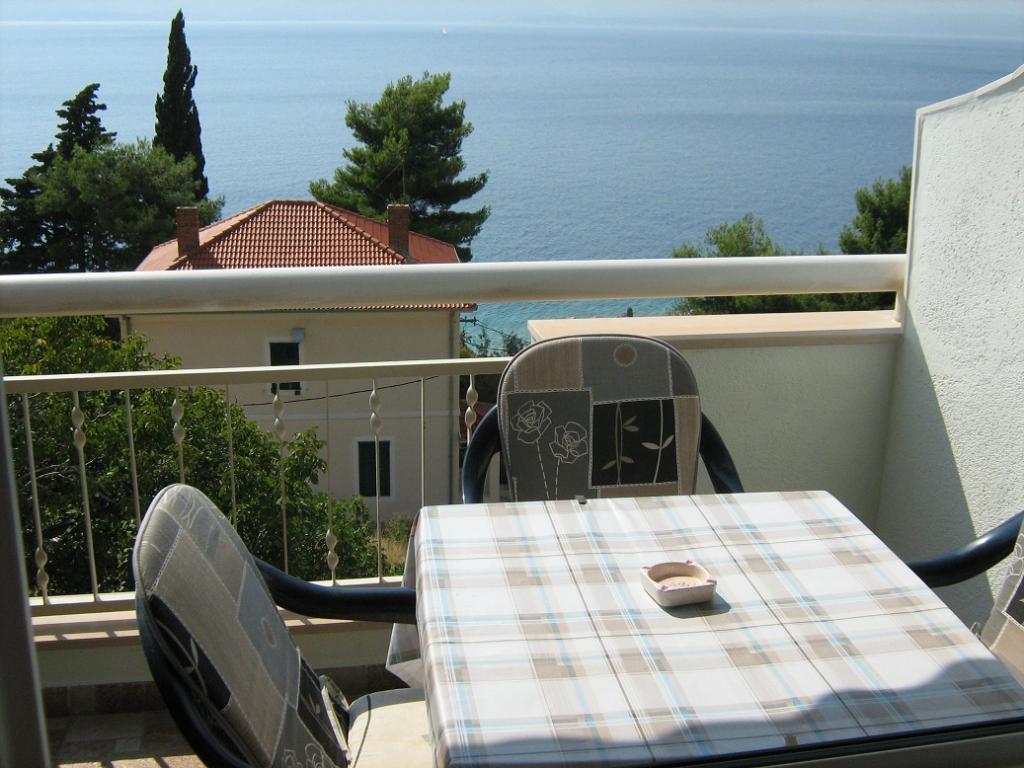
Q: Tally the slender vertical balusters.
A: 10